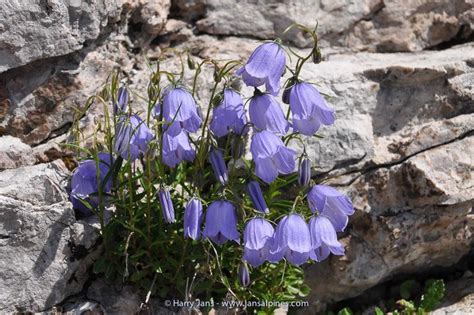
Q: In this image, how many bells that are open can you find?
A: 14